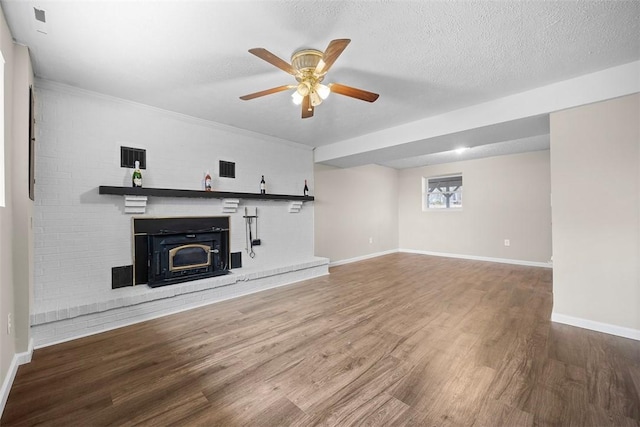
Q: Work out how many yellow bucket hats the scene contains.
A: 0